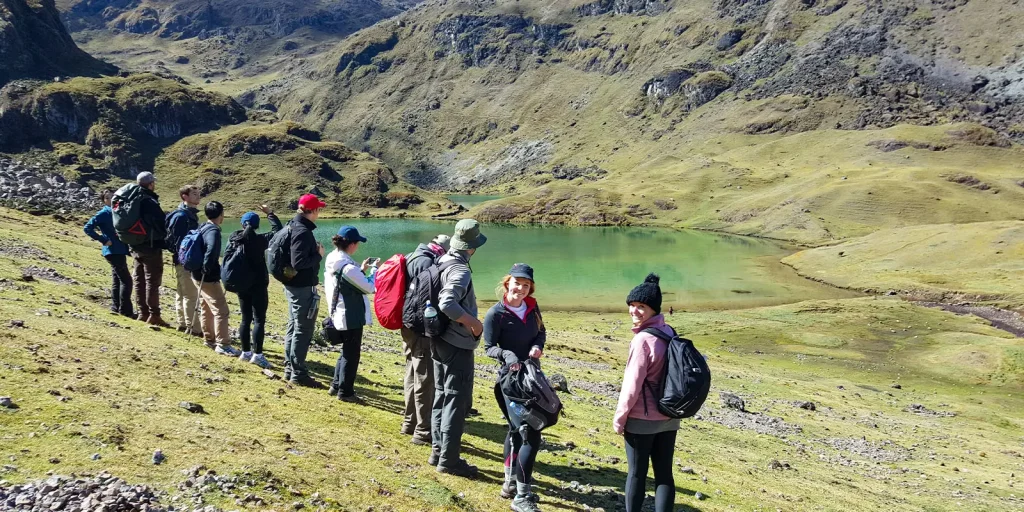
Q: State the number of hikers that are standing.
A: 11